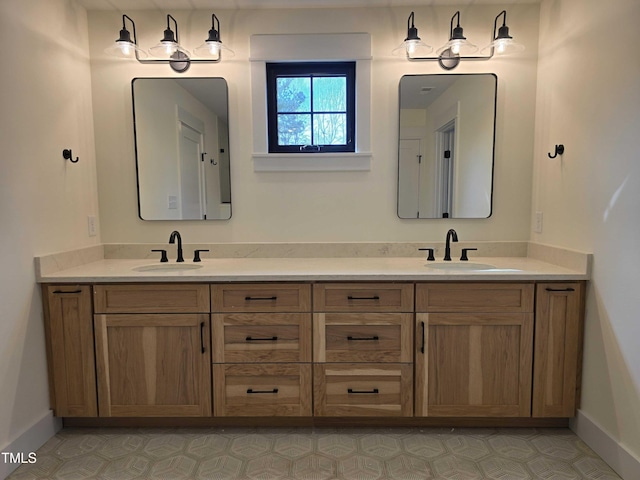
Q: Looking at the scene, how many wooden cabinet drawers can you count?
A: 6